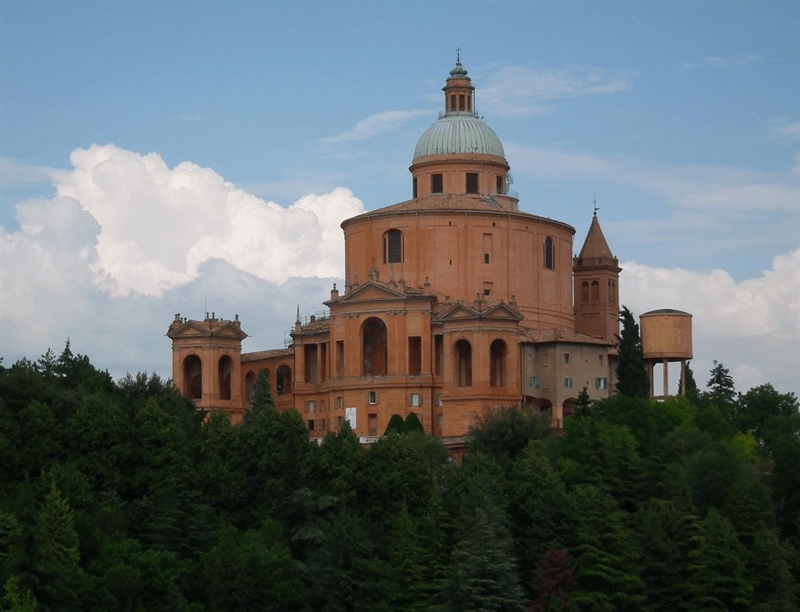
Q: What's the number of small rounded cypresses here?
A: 2